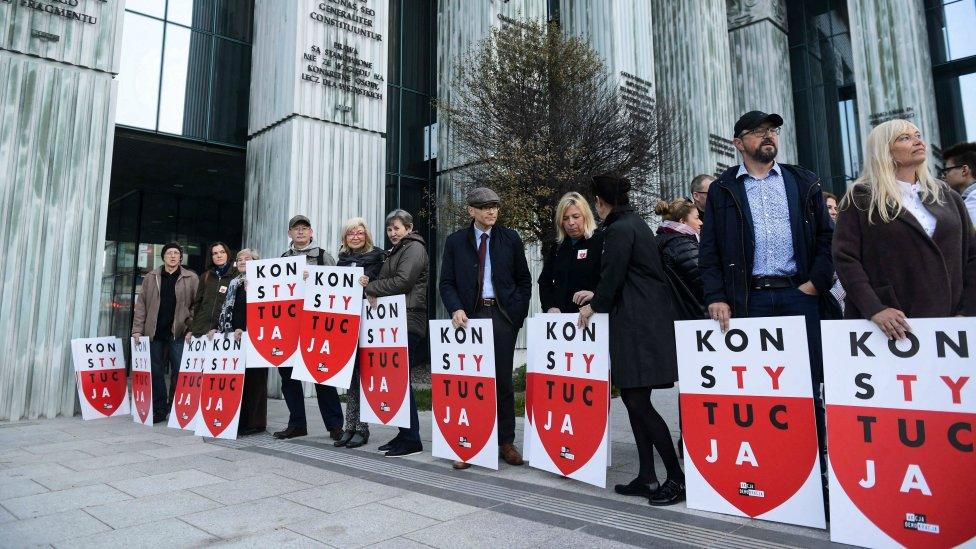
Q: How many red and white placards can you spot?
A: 11